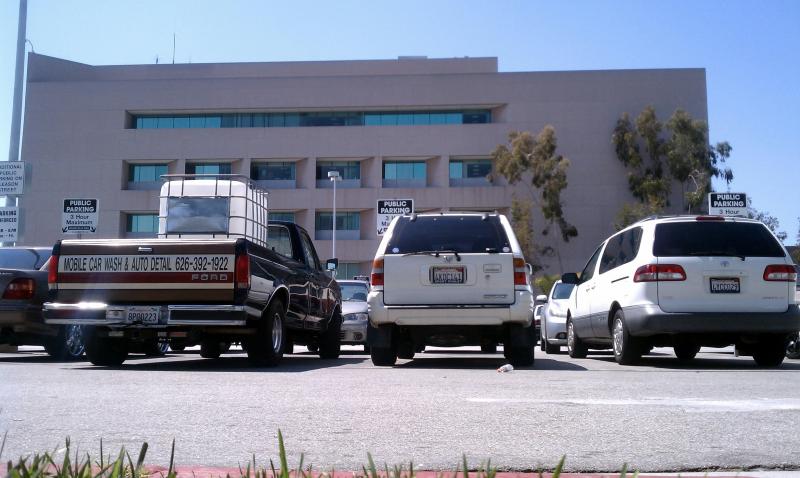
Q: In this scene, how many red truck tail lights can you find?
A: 2